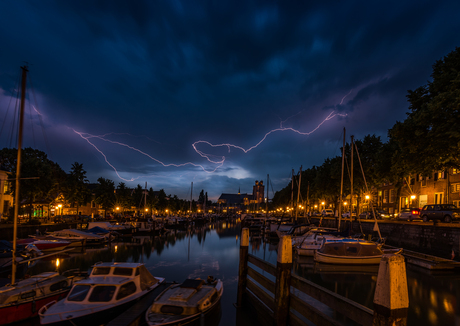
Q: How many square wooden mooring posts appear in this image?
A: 3